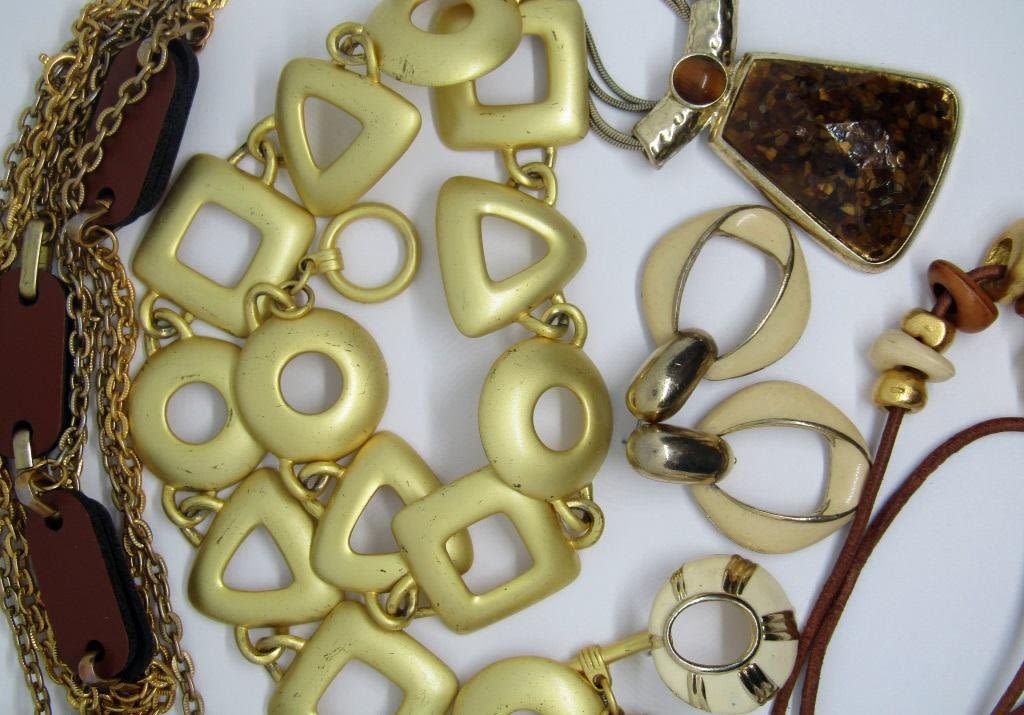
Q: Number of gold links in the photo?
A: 13